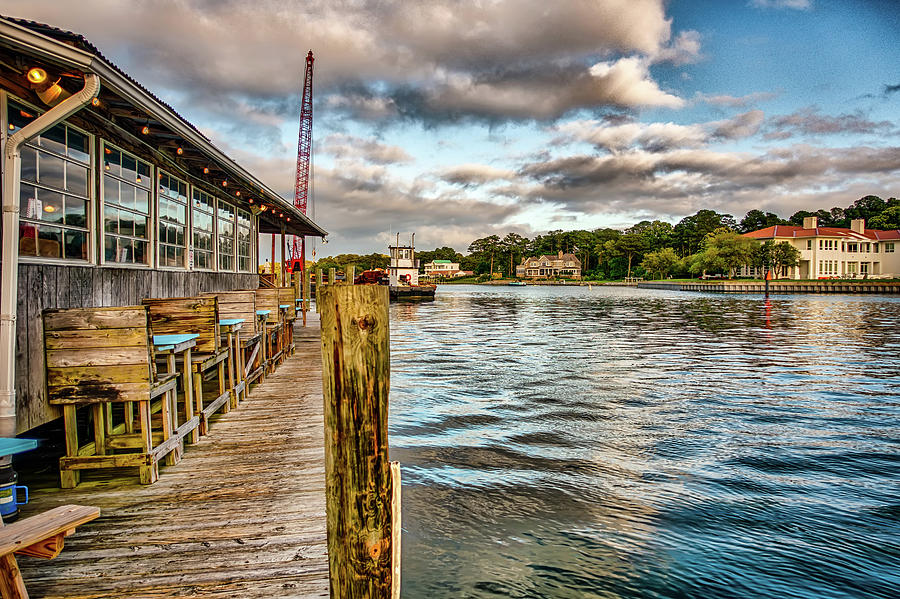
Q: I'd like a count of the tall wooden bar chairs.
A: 5